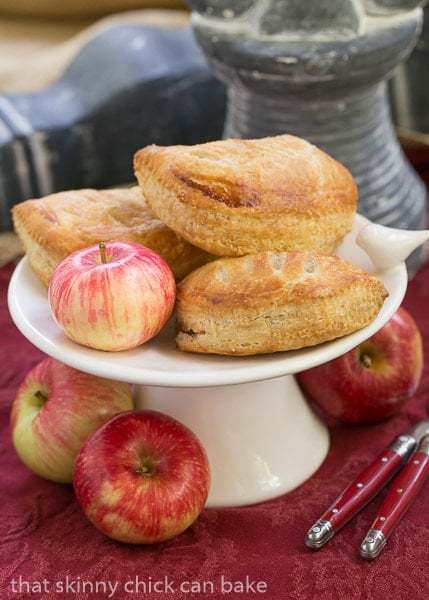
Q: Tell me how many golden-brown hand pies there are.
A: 3